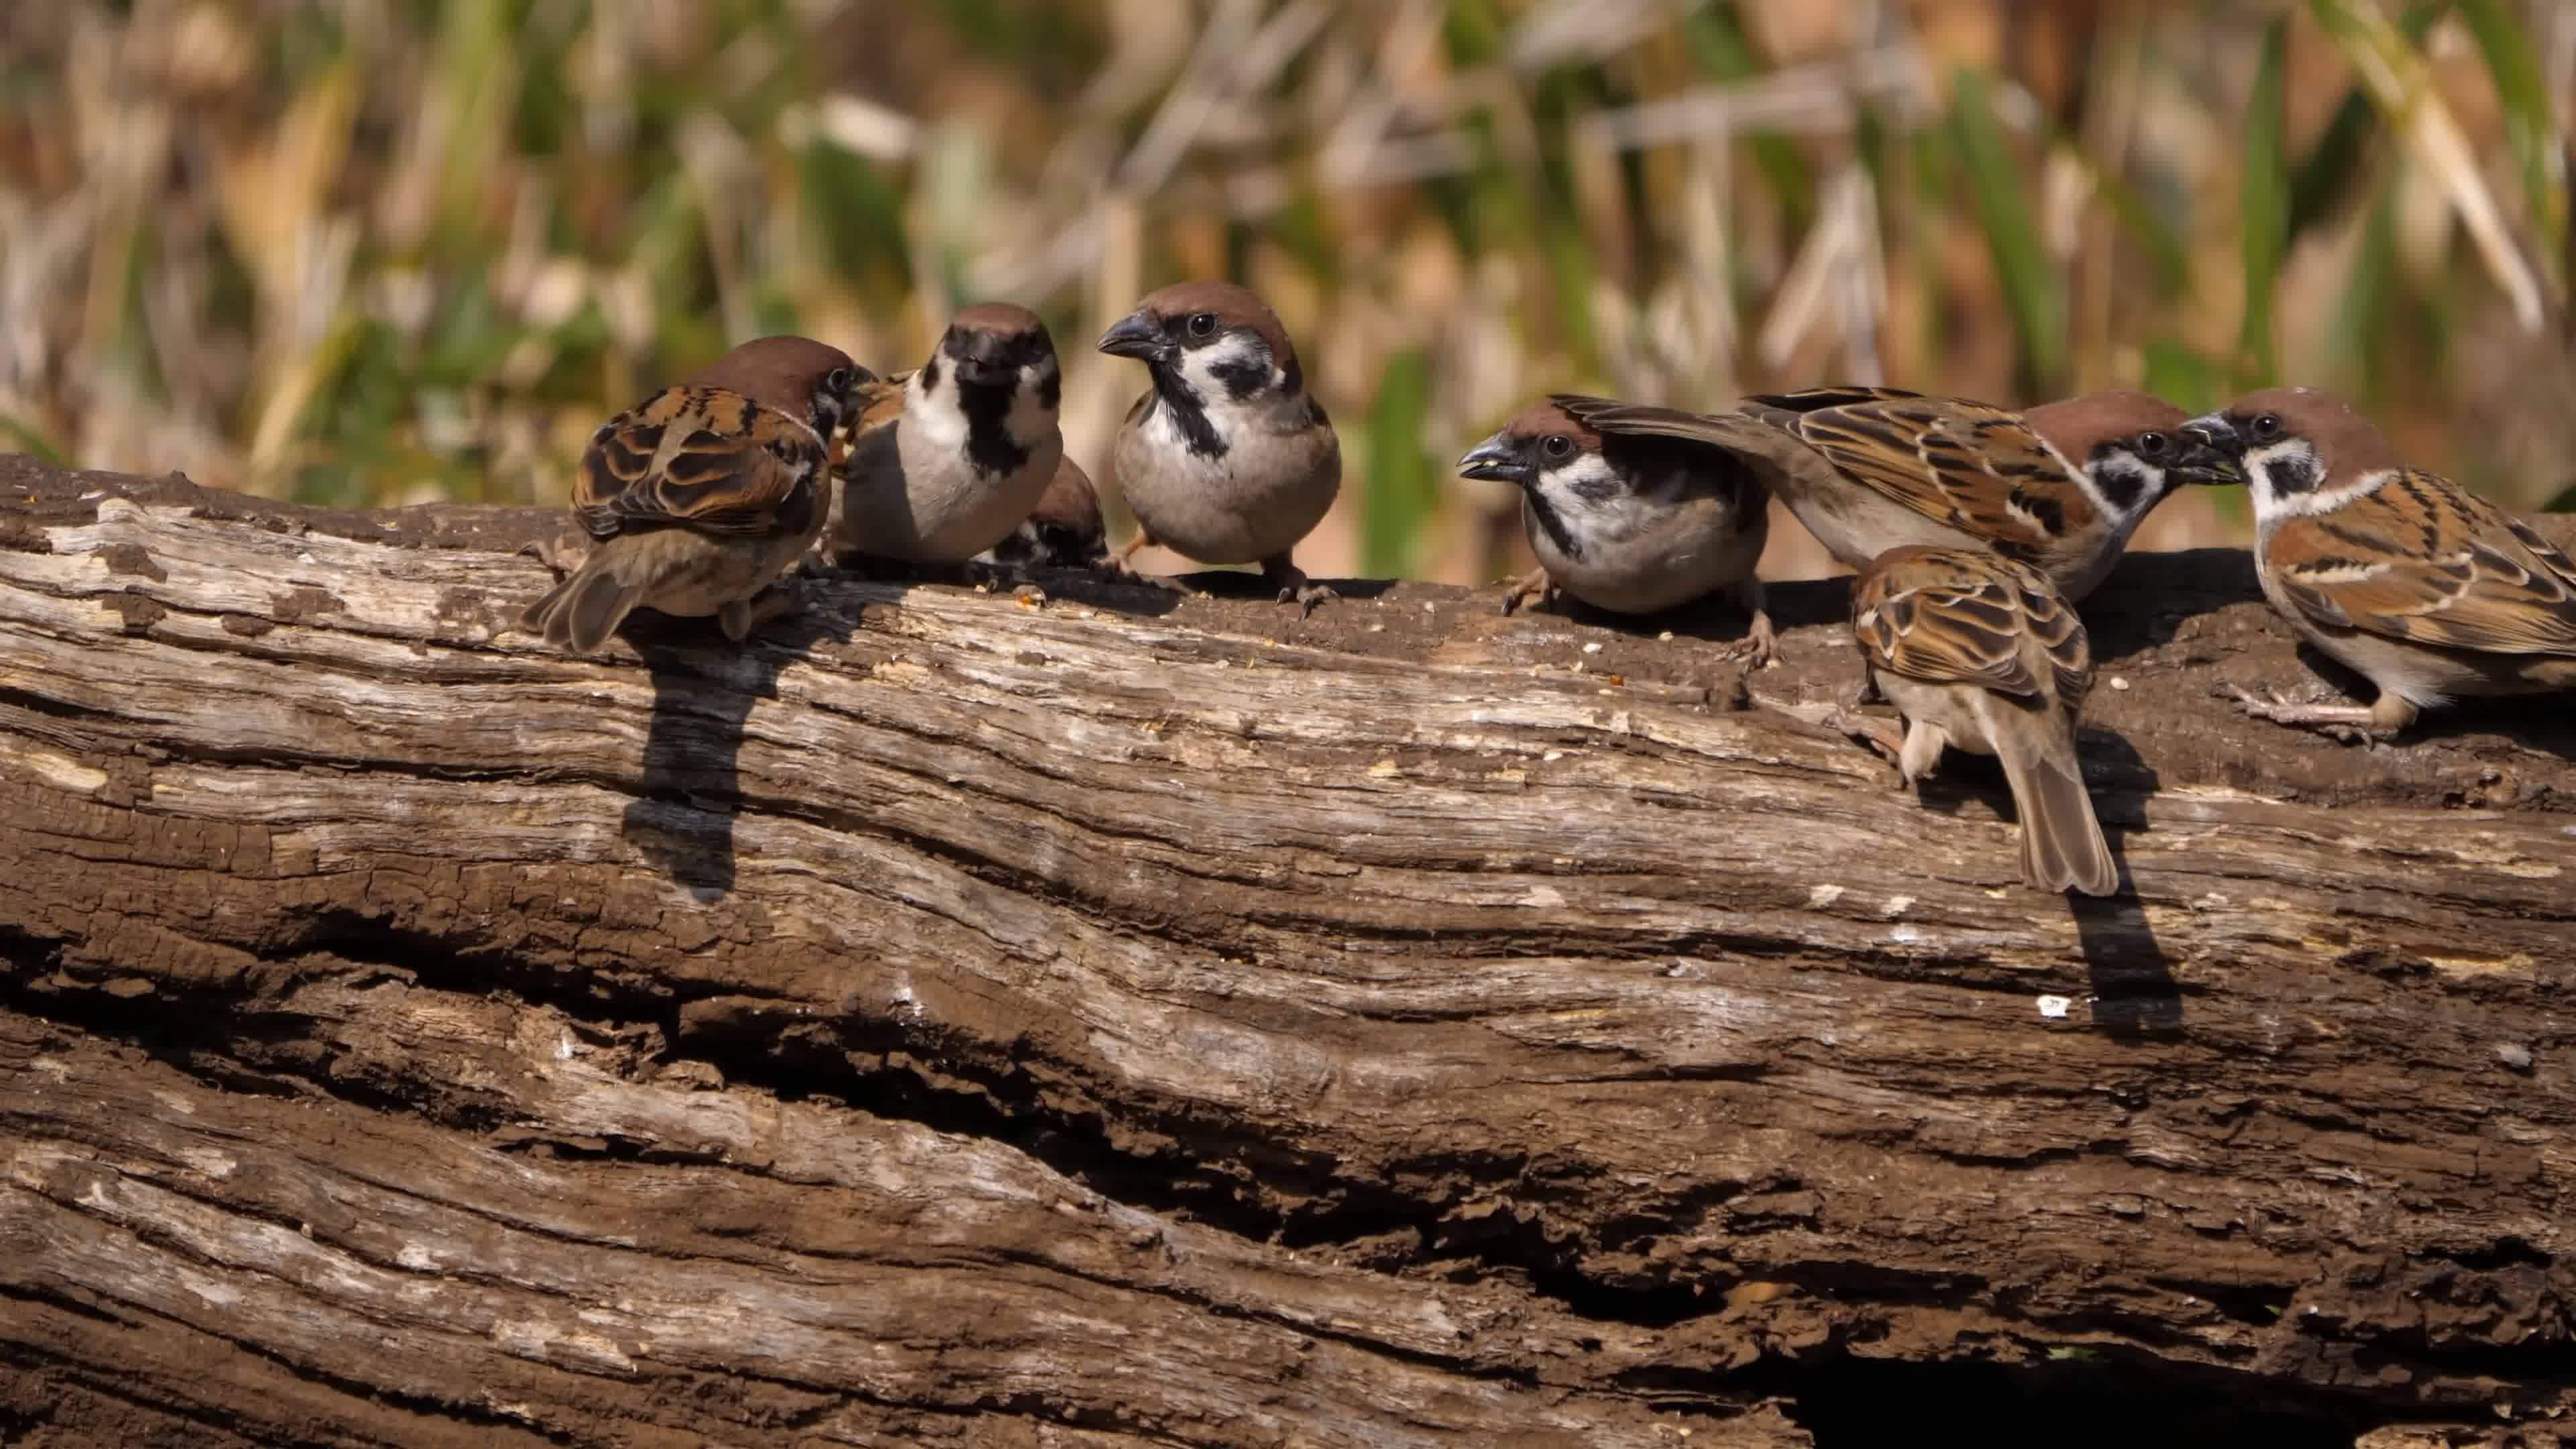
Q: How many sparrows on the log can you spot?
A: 8